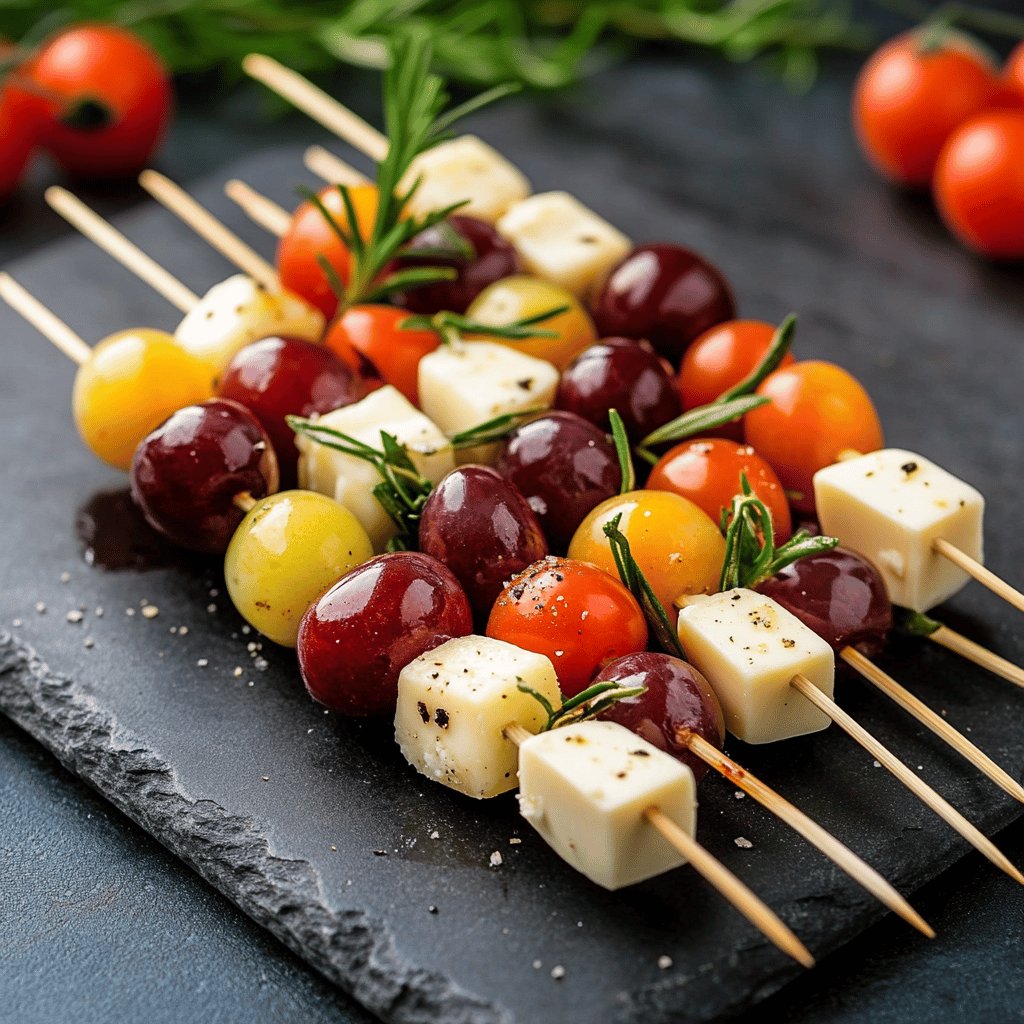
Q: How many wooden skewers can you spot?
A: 6